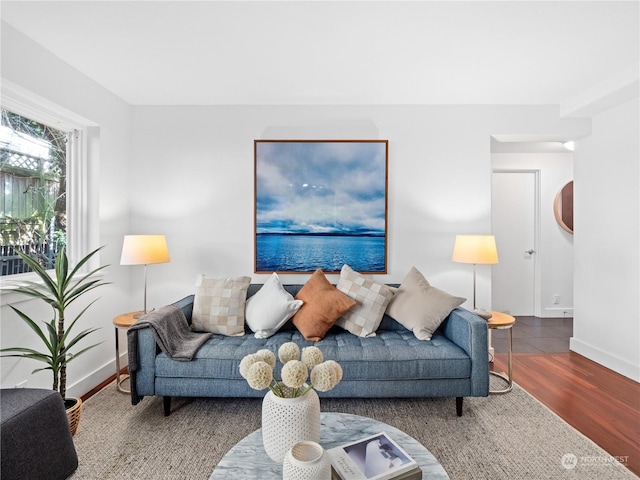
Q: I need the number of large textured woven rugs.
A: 1